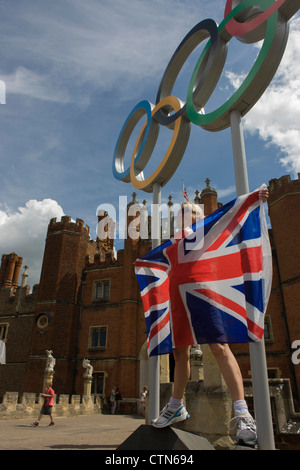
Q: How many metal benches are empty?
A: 0